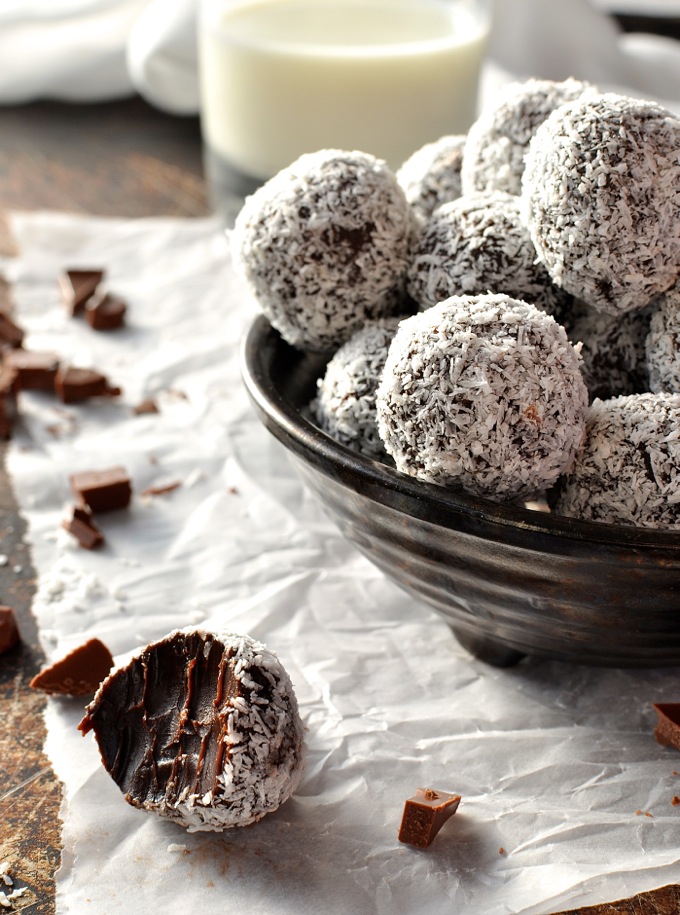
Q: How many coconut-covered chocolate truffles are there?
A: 11